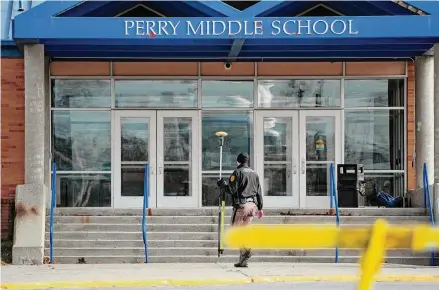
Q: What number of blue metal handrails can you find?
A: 4